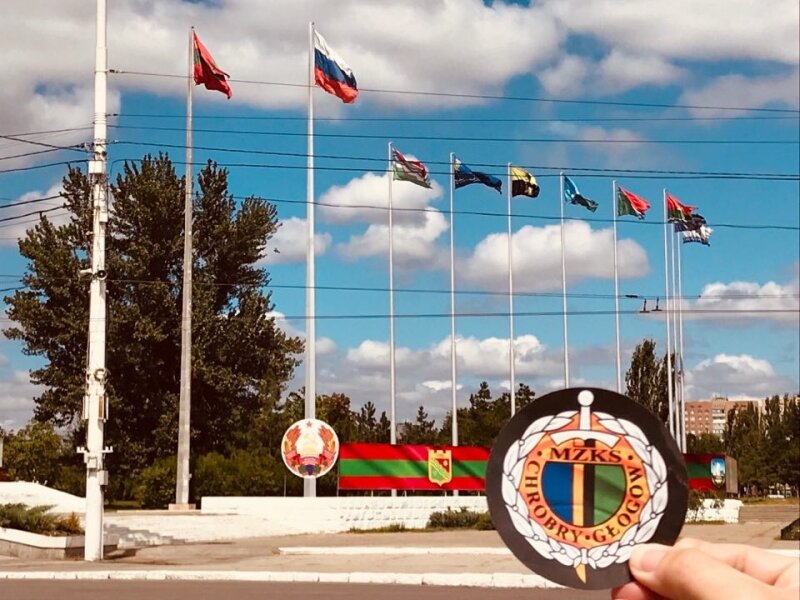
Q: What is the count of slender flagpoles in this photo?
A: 10